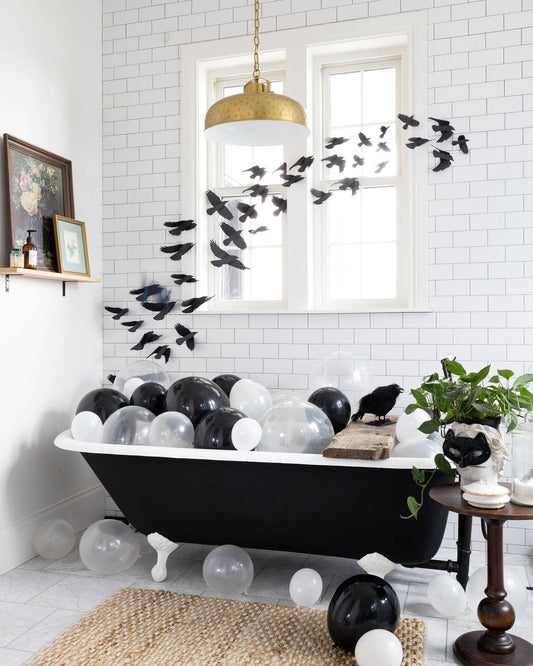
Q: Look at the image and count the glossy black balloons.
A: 7